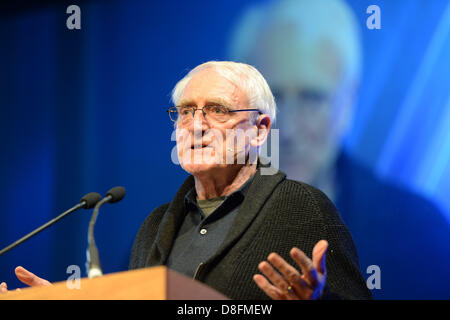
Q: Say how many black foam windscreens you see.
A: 2